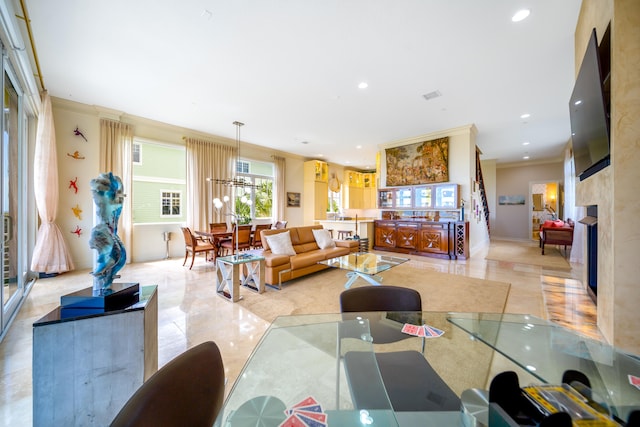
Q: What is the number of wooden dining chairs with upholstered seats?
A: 6